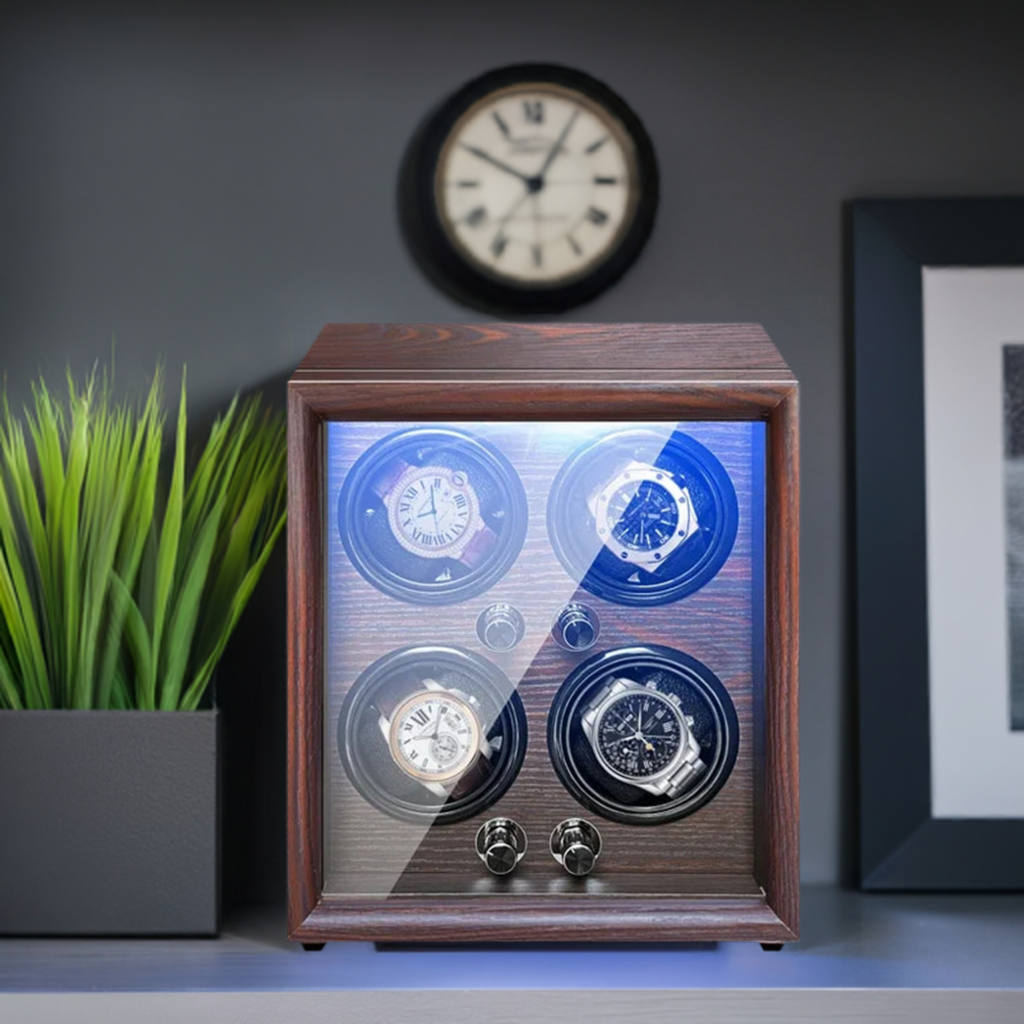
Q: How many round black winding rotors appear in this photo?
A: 4